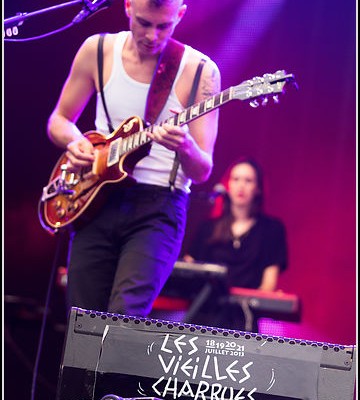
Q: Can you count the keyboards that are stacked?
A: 2